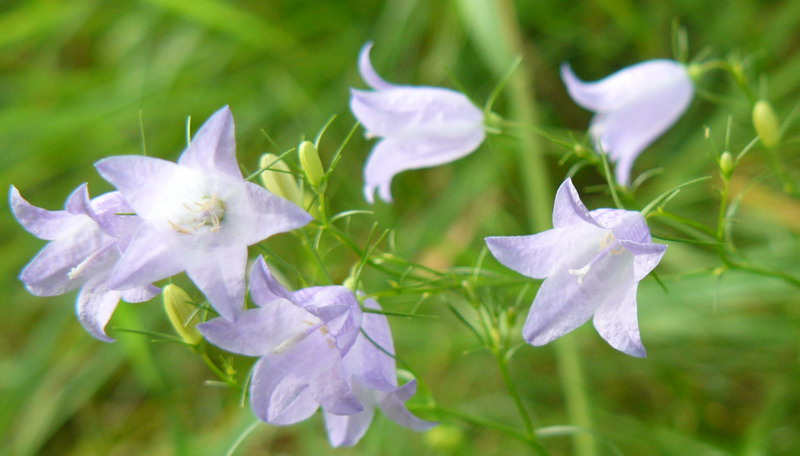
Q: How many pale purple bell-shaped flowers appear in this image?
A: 7